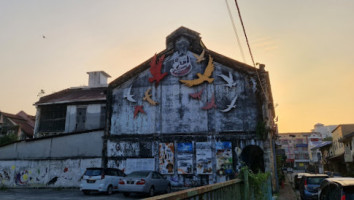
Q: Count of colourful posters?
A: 4